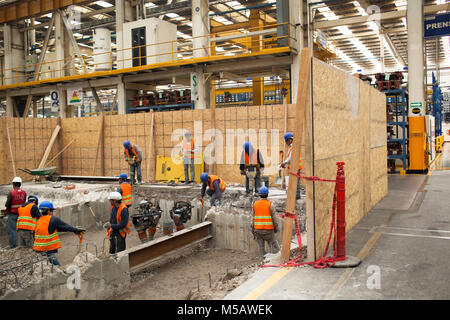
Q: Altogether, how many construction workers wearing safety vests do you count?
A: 11